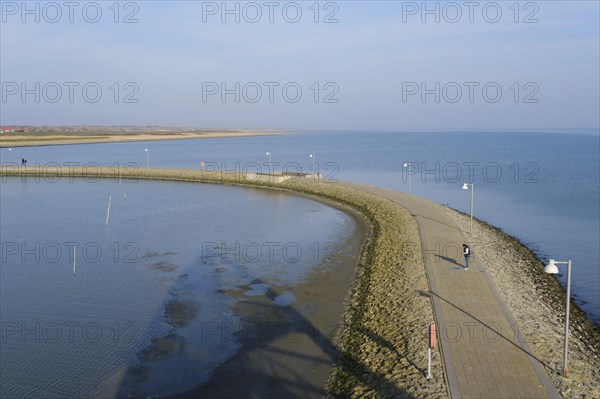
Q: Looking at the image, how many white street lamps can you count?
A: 7